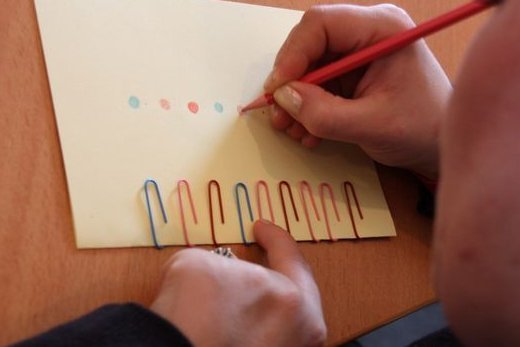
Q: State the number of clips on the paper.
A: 9